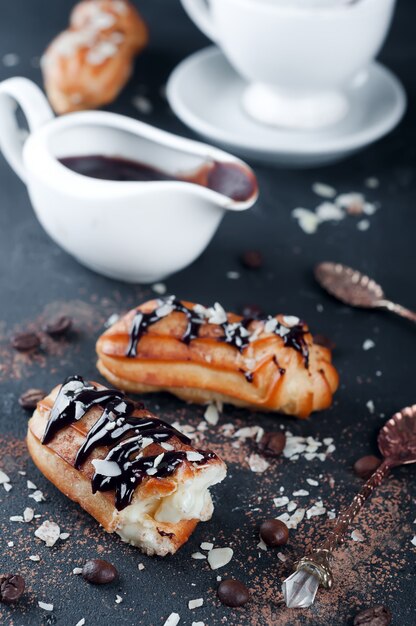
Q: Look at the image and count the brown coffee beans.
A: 13